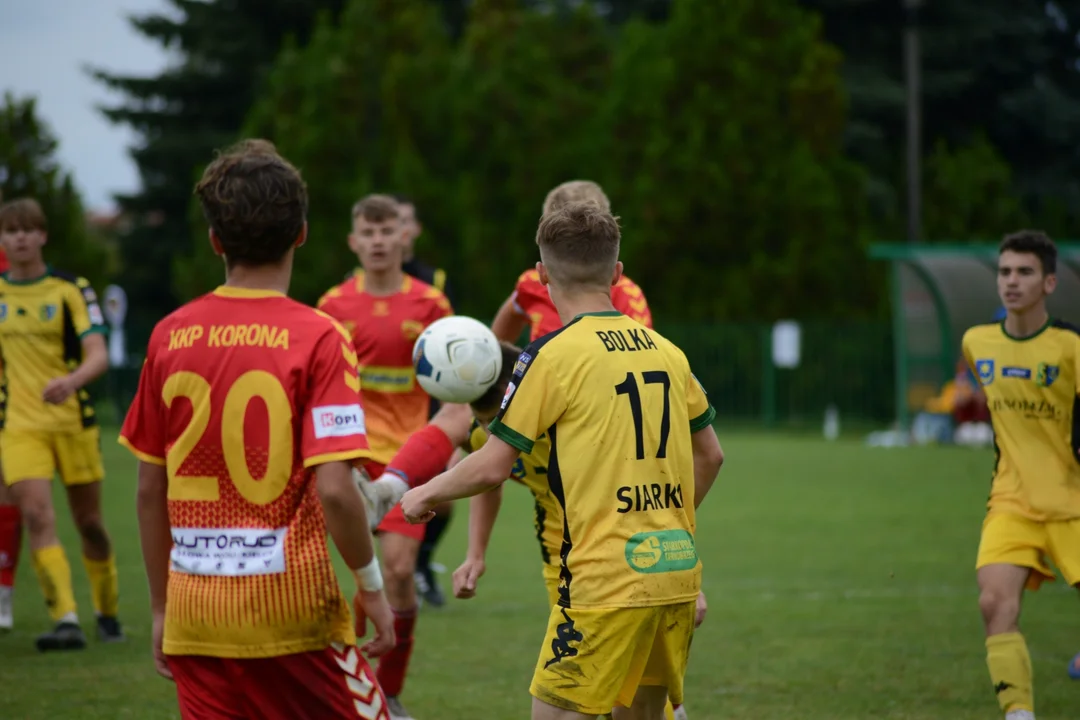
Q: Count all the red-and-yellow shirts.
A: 3